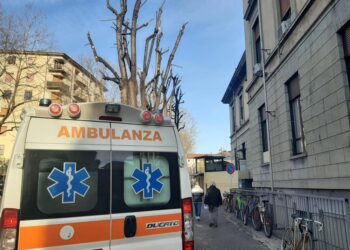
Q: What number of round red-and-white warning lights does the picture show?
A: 4